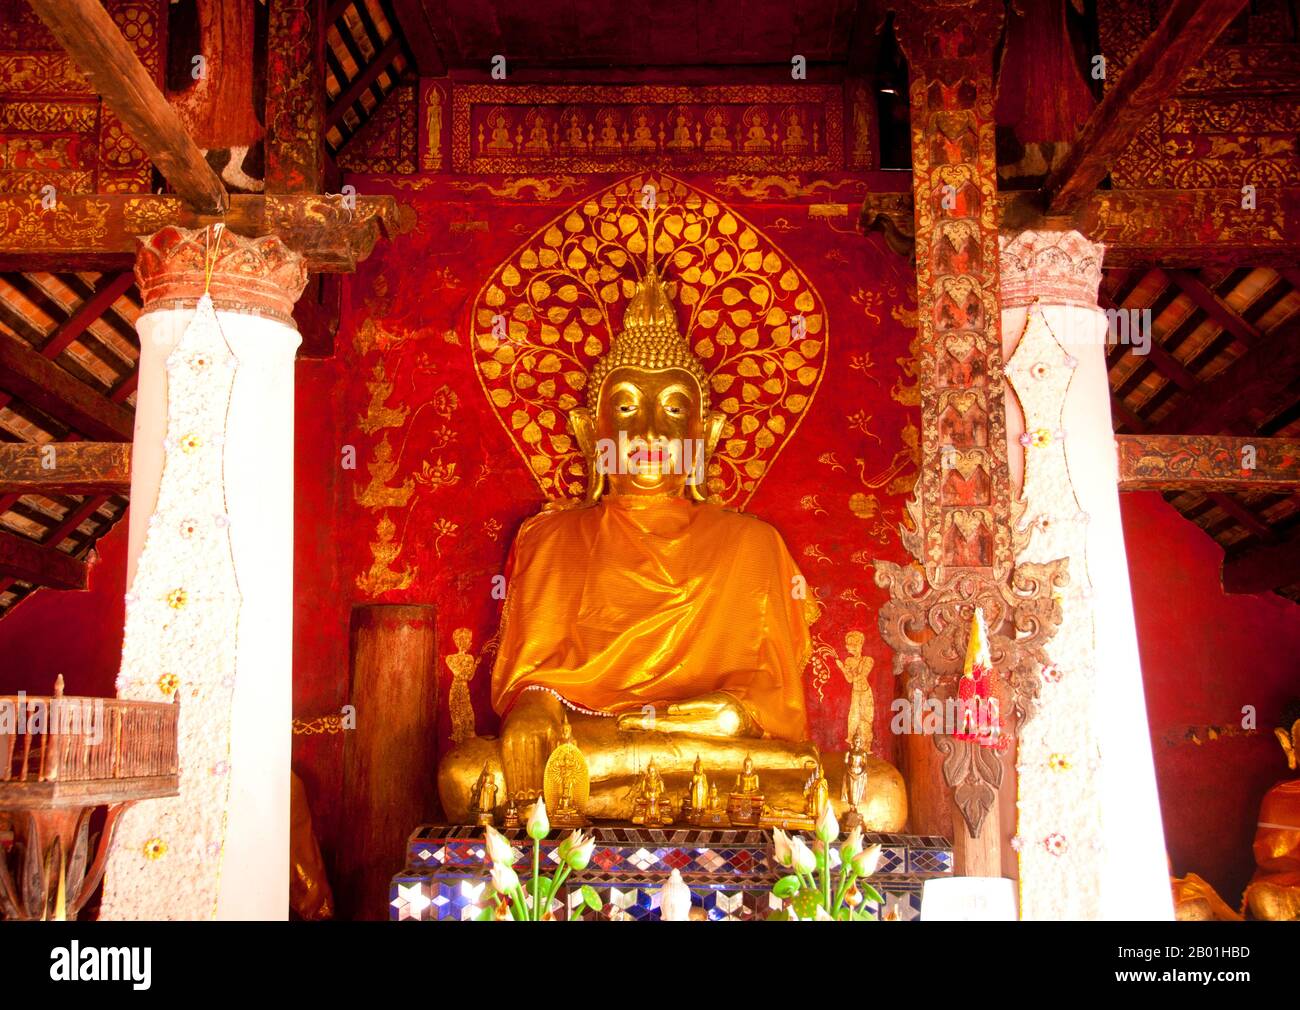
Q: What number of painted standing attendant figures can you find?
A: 2